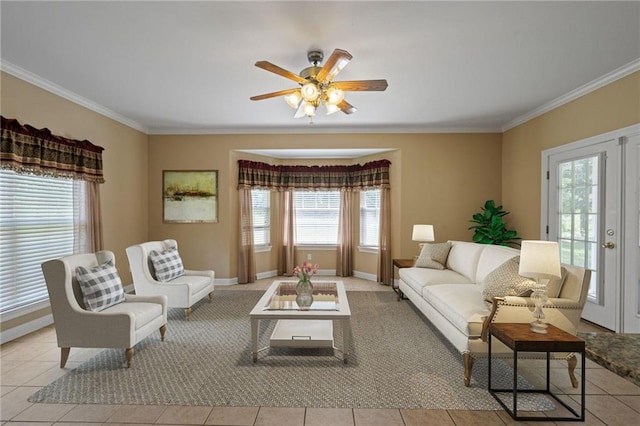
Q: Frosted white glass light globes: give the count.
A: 5